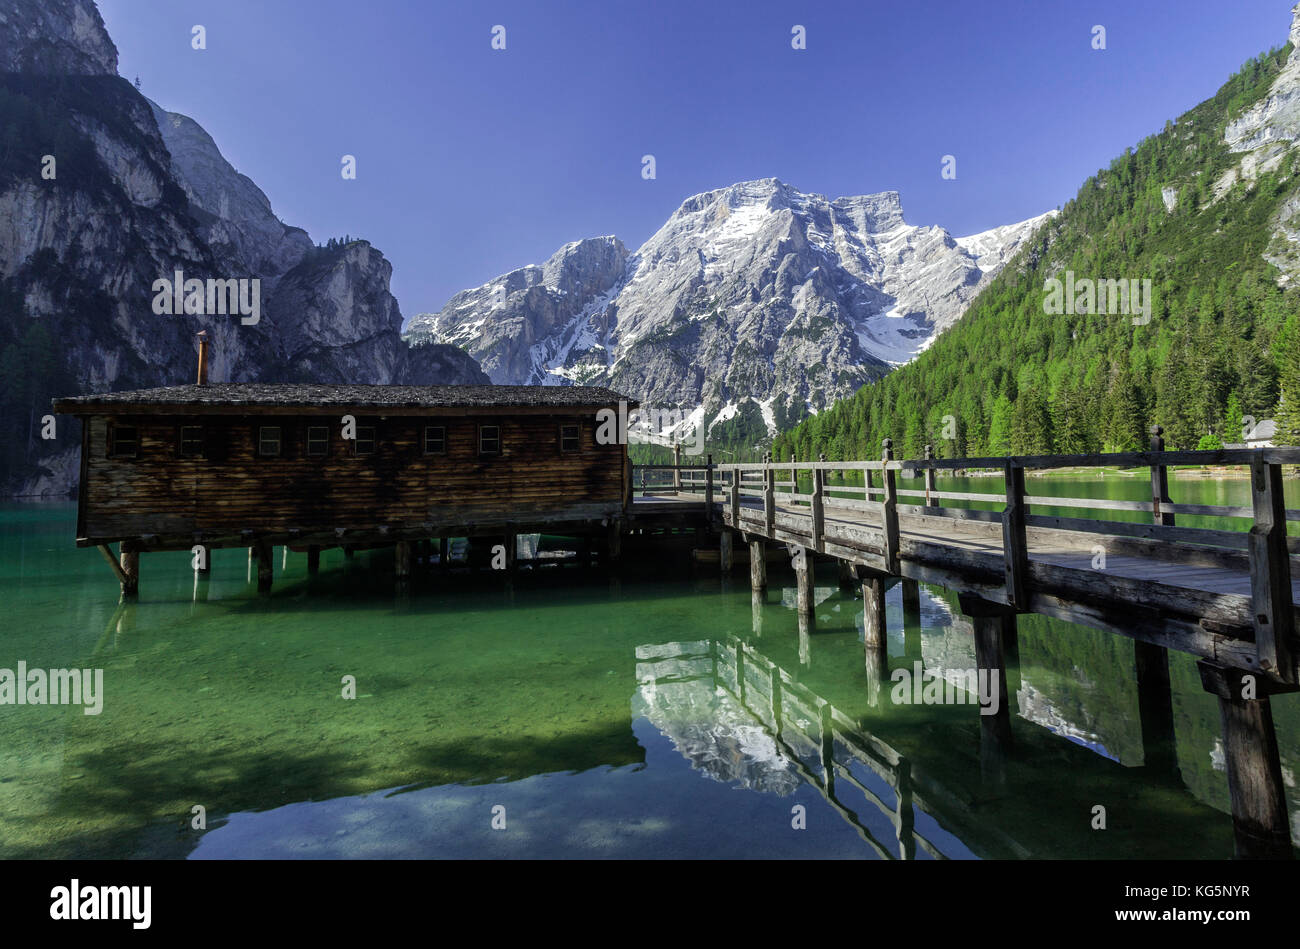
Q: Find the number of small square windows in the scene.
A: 8